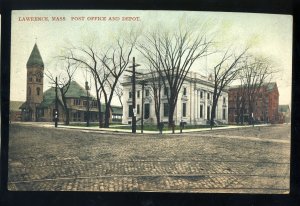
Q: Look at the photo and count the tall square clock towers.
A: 1